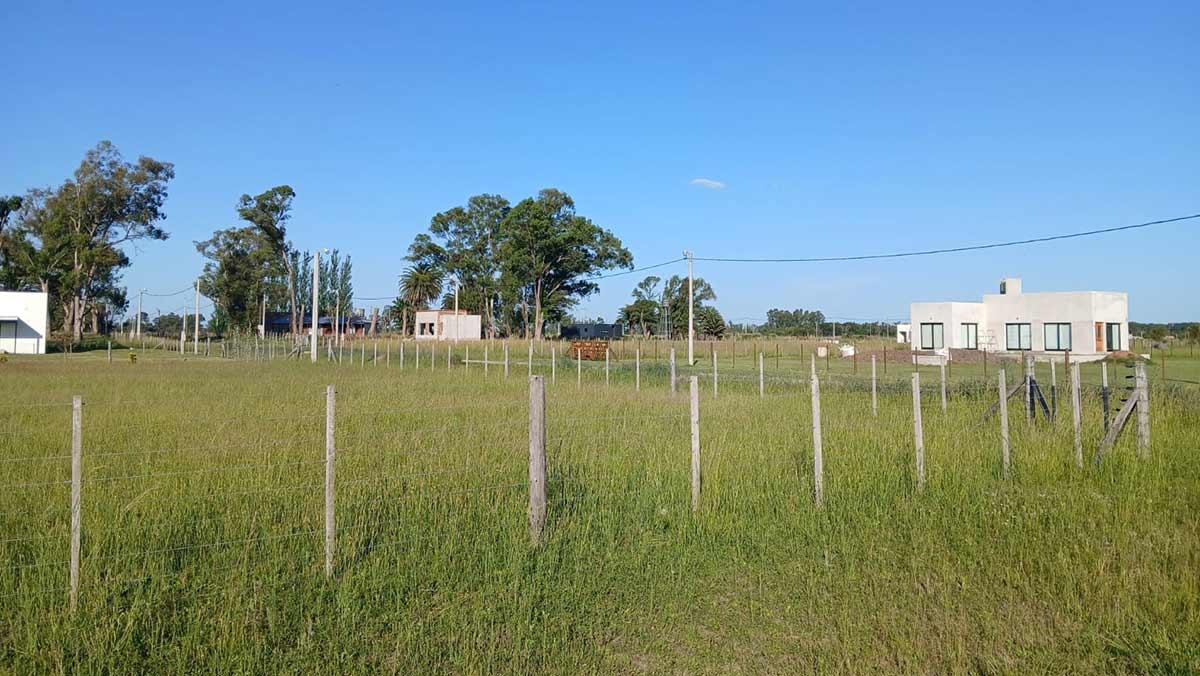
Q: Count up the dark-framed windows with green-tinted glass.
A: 5